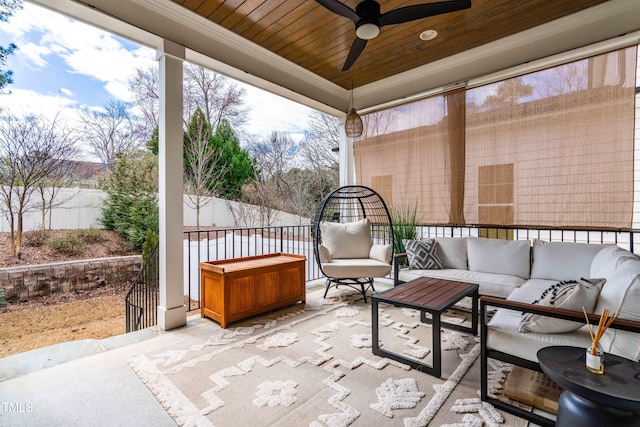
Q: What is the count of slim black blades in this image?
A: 3